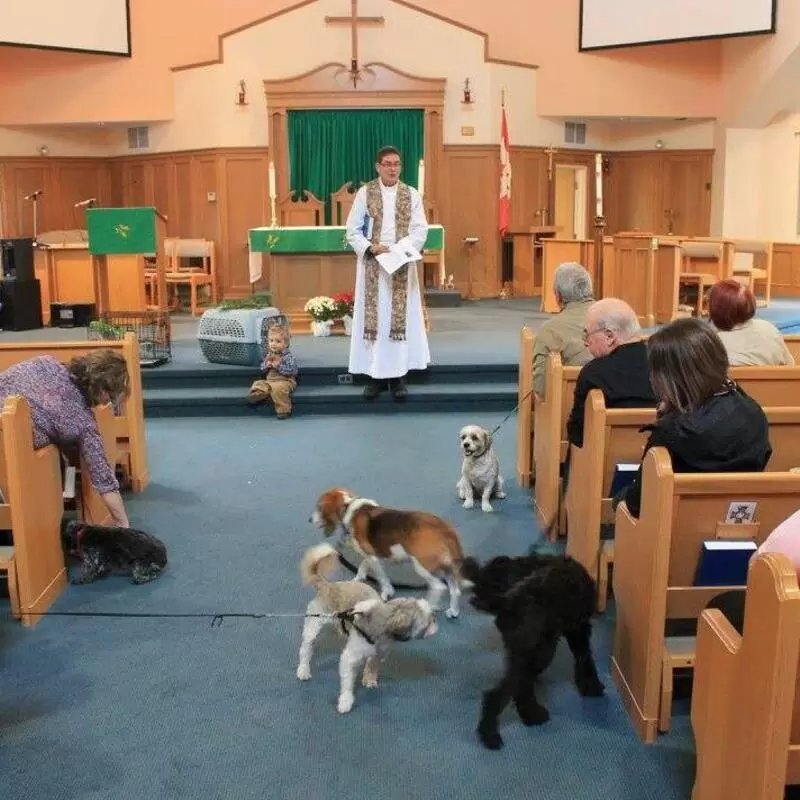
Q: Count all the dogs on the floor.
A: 5